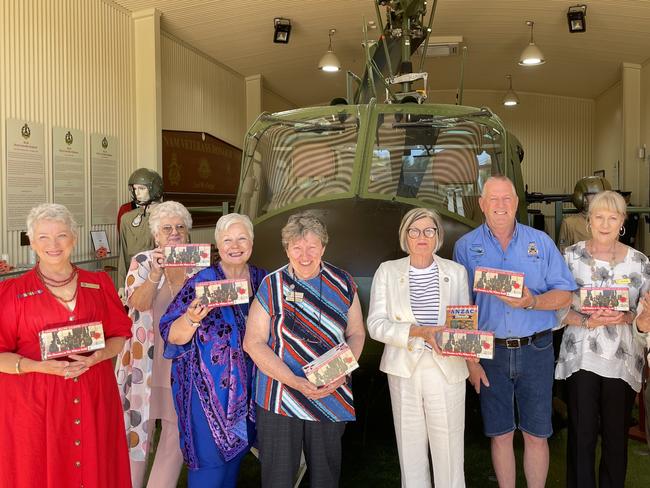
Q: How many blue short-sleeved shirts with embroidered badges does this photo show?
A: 1